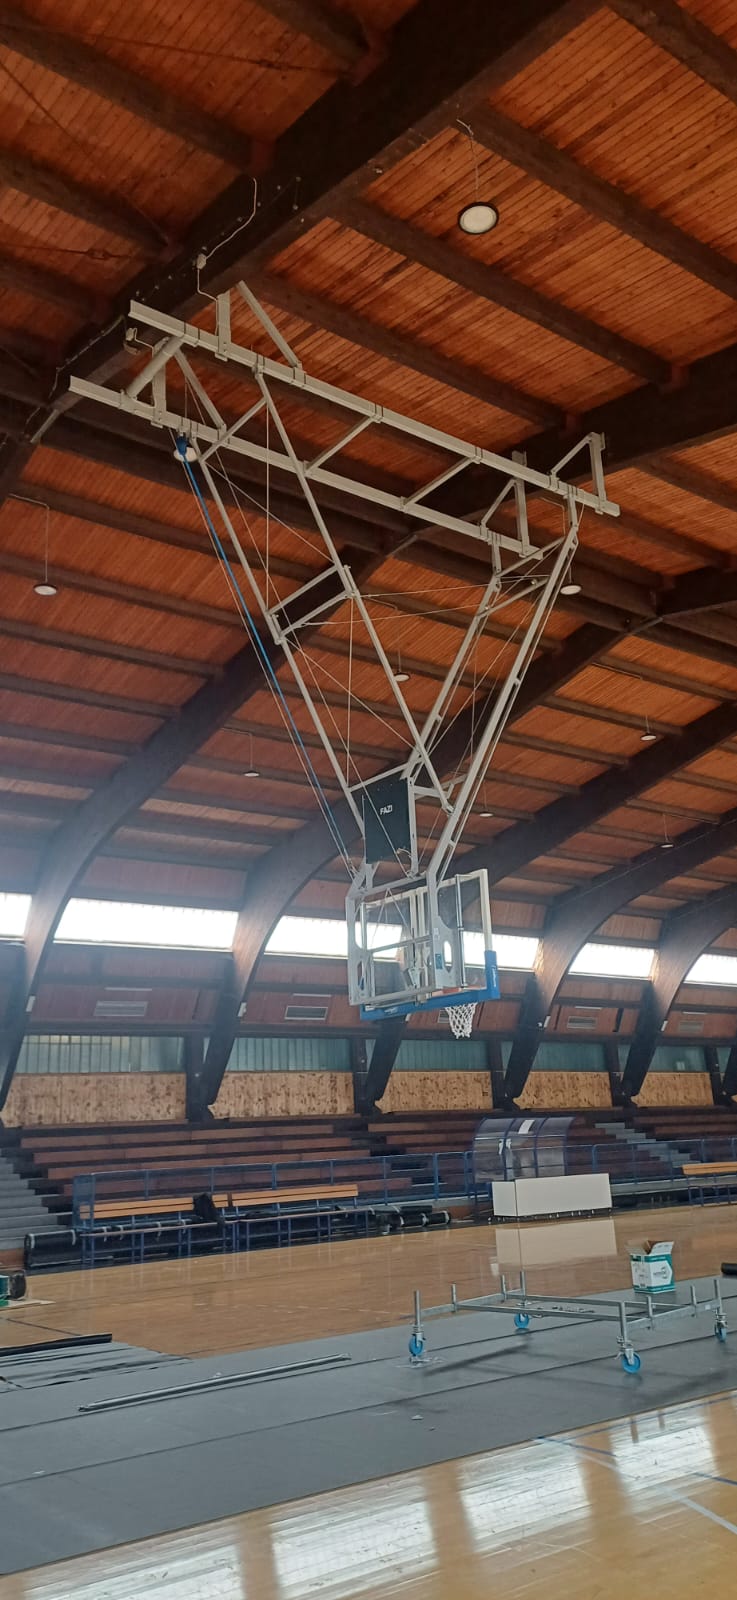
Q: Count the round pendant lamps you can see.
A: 9